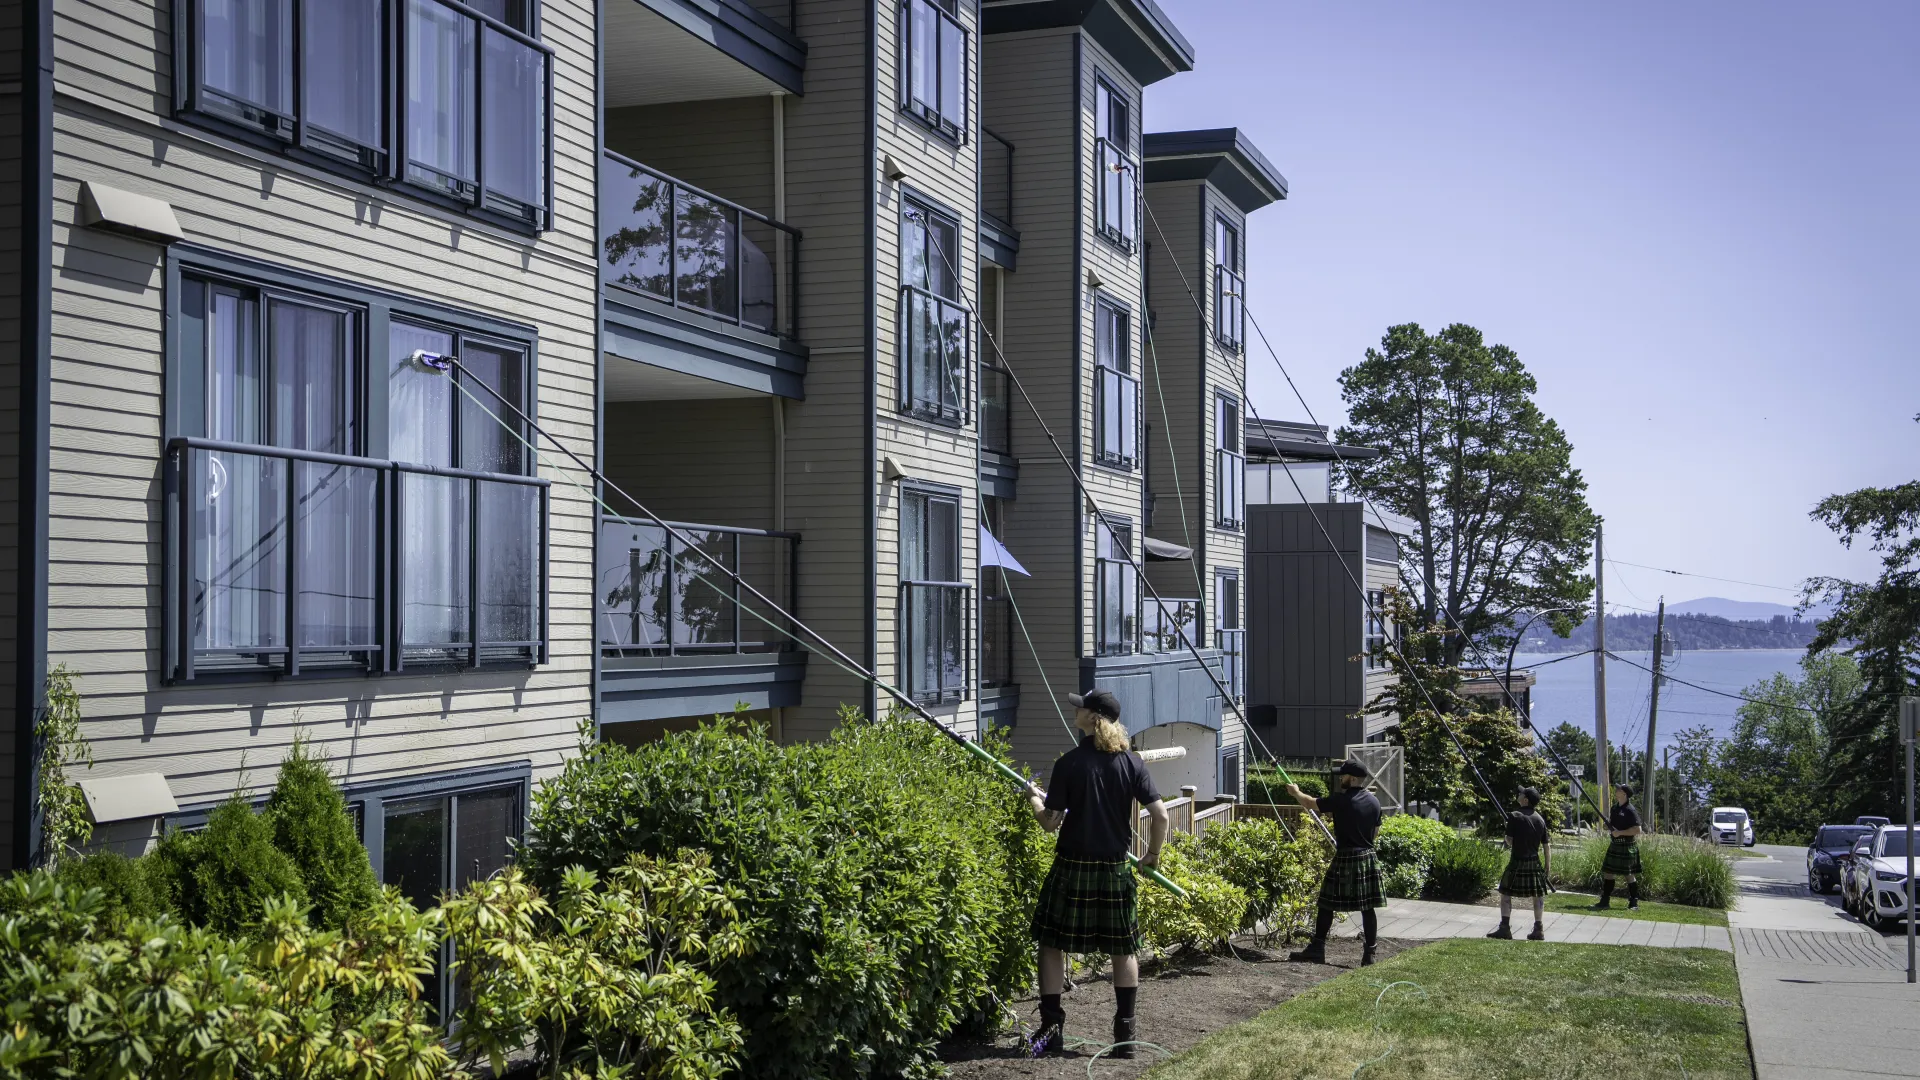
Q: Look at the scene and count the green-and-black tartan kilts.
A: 4